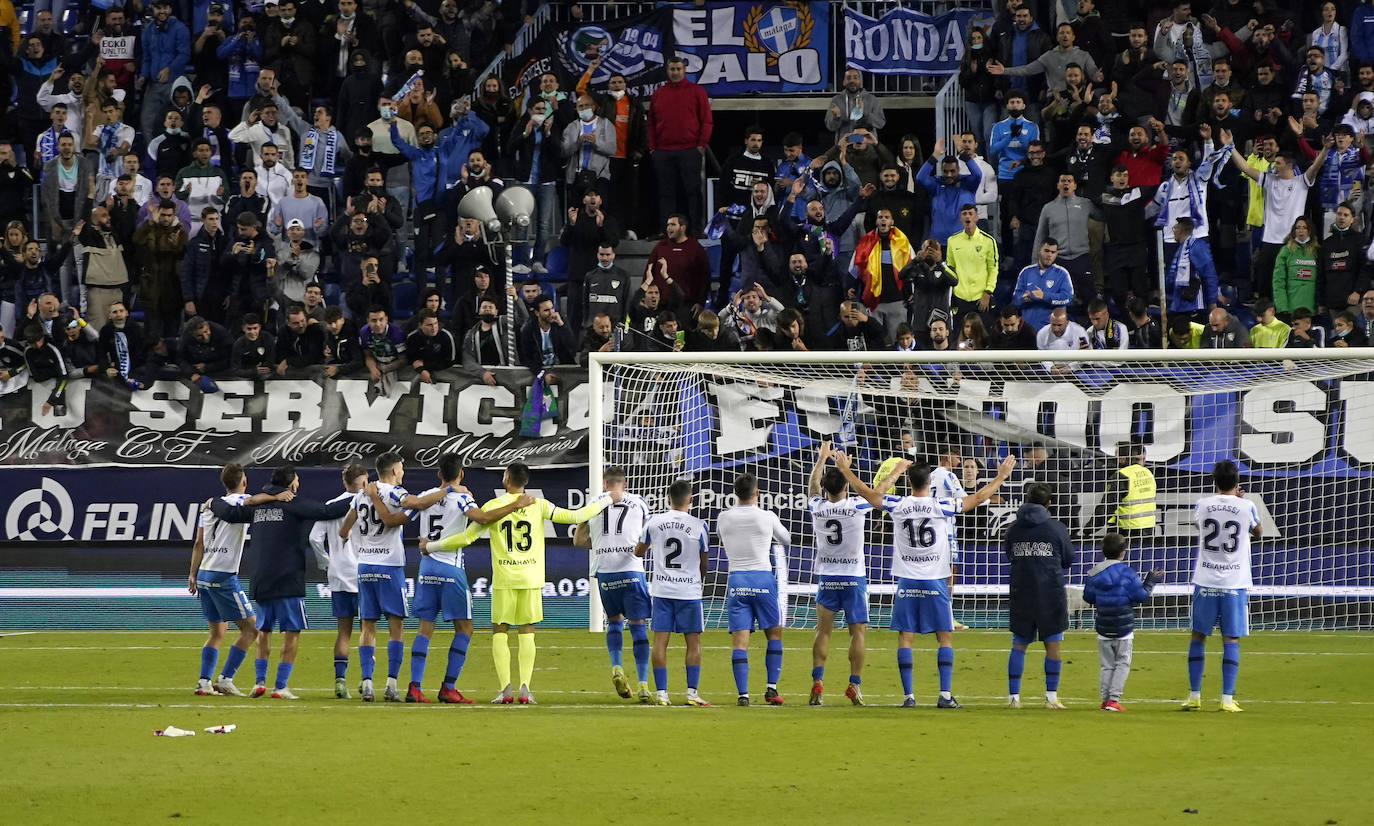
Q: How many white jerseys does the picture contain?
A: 11